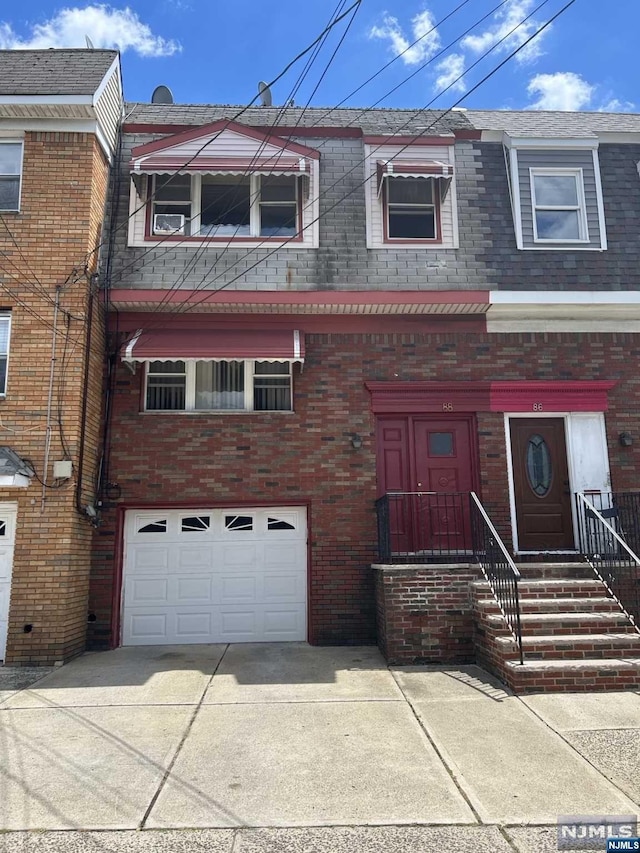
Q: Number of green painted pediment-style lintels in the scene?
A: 0